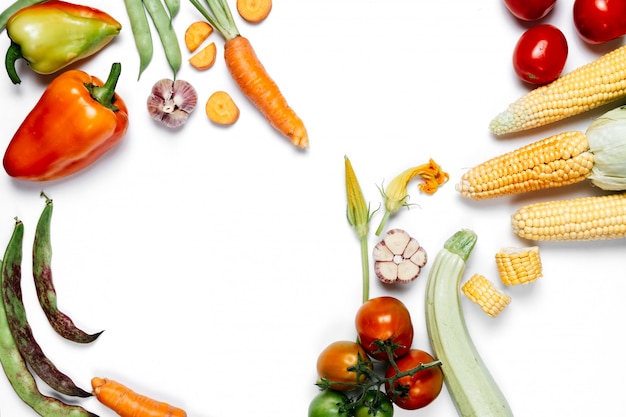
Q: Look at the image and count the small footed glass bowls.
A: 0